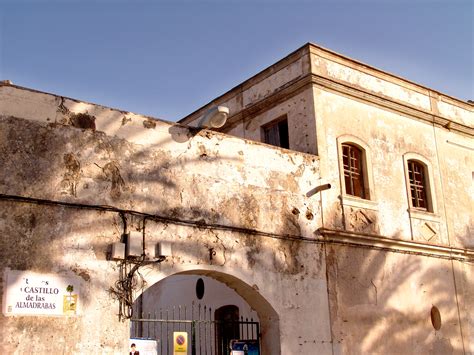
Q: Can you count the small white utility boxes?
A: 3